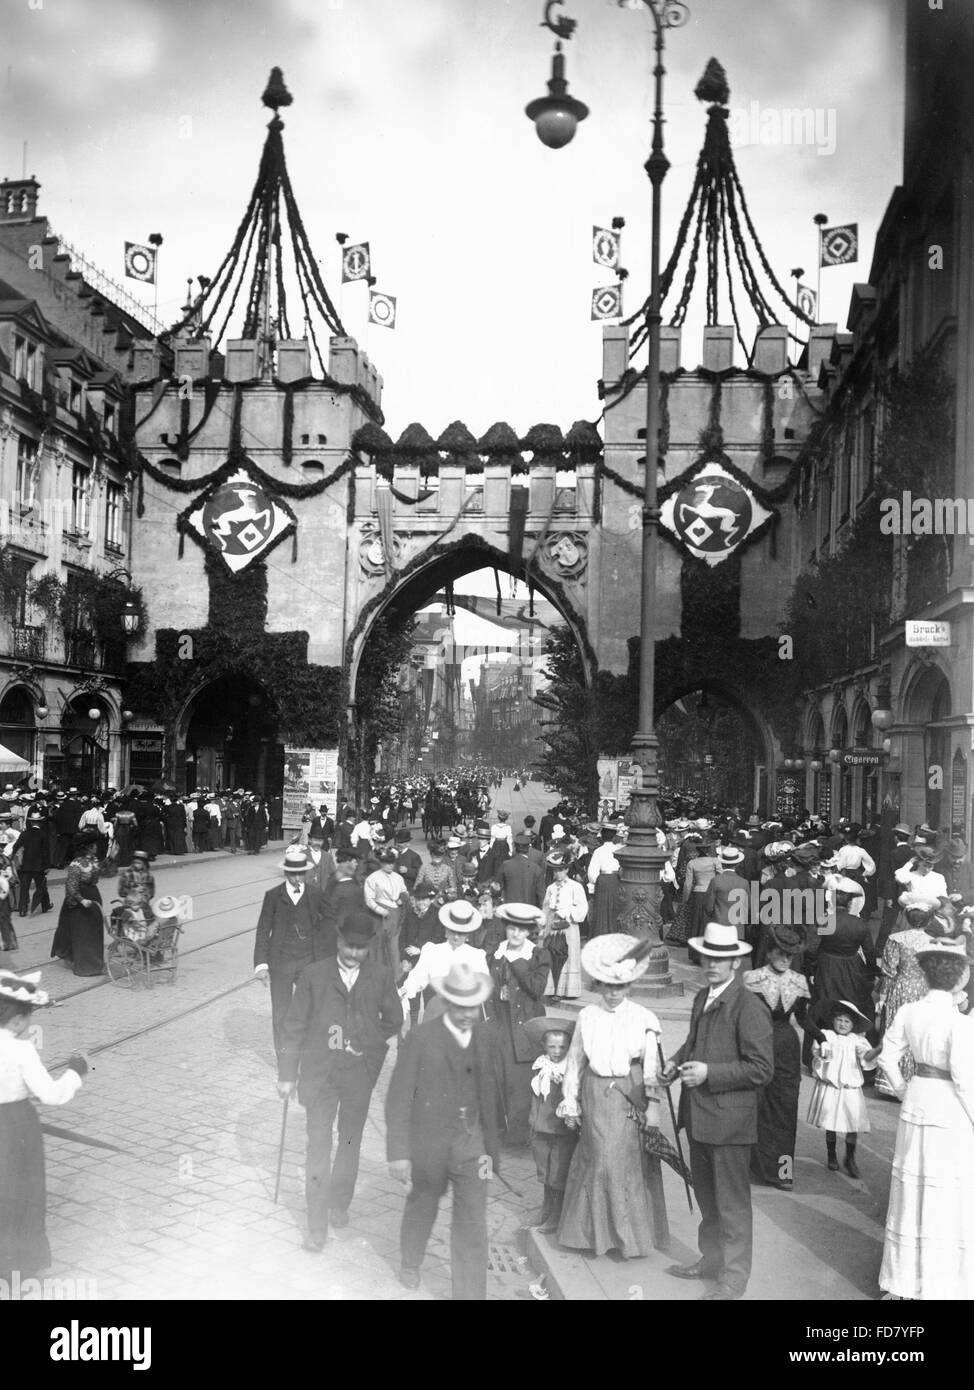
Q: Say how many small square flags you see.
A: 7